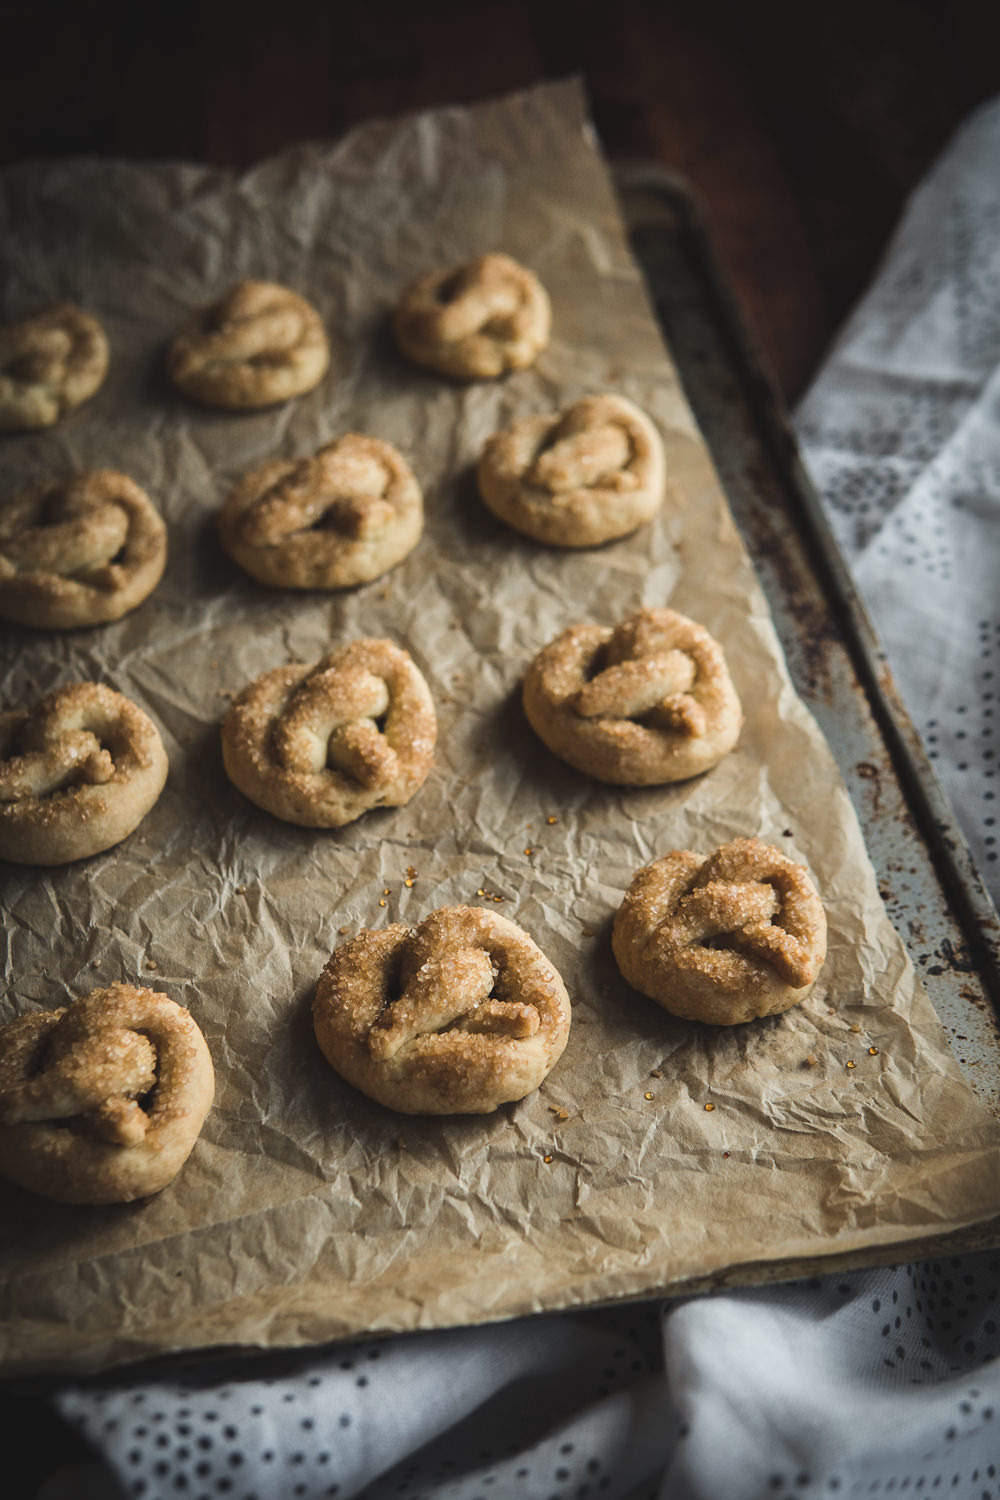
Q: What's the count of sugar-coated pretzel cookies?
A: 12